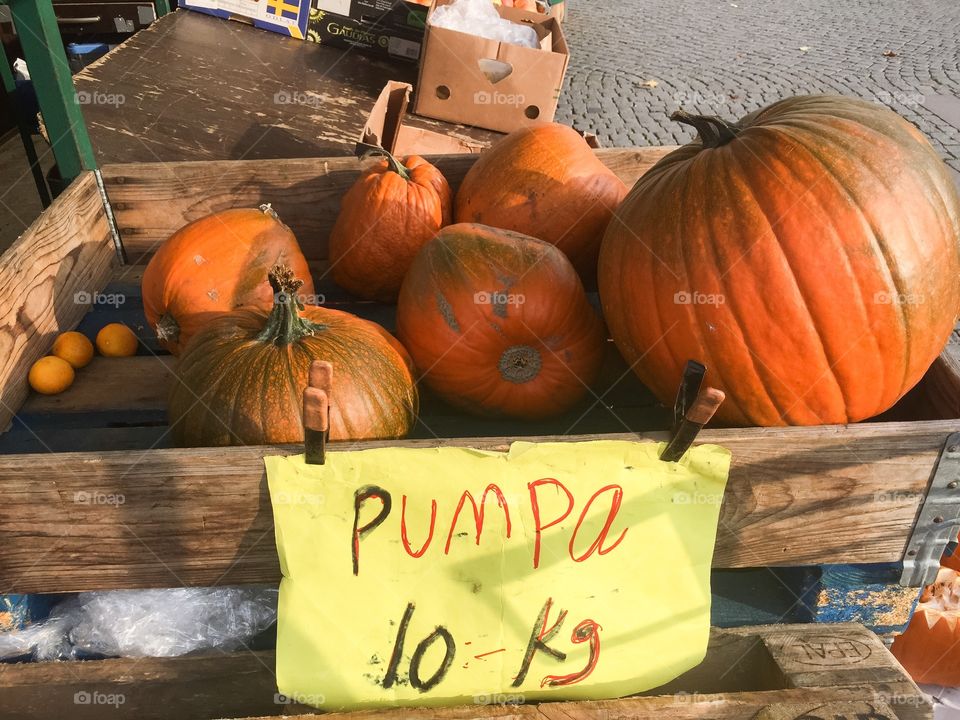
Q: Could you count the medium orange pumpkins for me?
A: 5